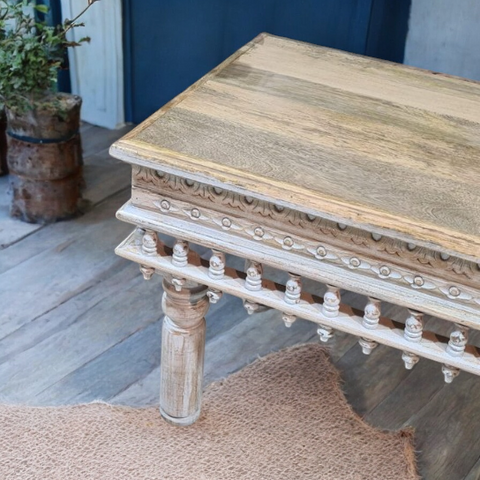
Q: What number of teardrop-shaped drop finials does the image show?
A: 9